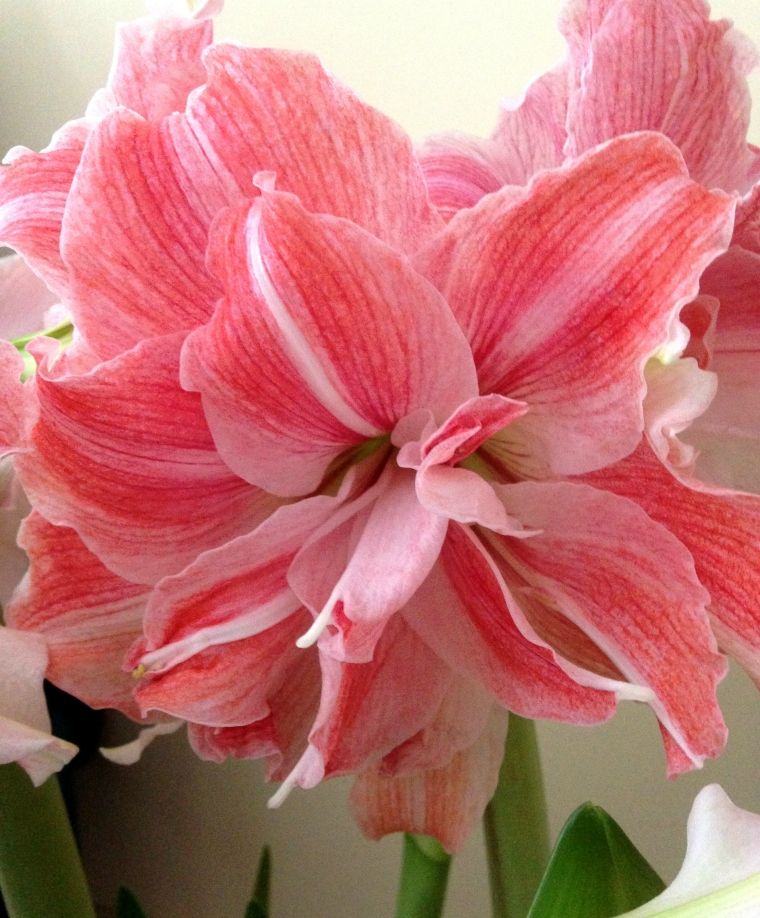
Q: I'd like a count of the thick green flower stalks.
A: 3